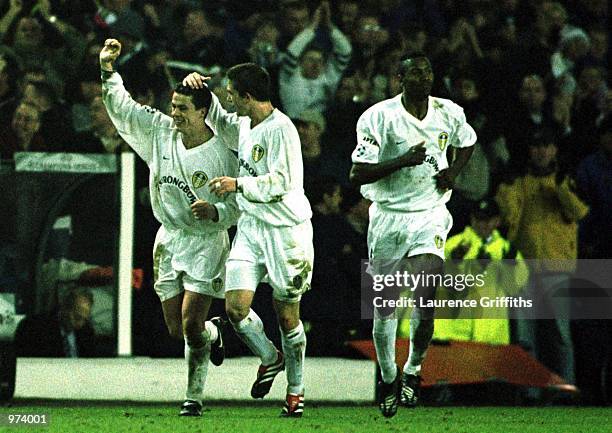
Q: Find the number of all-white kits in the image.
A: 3